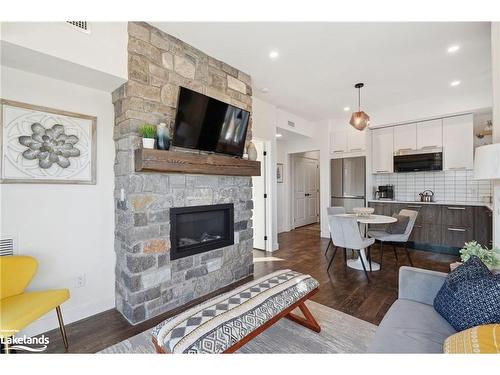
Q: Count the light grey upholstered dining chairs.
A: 3